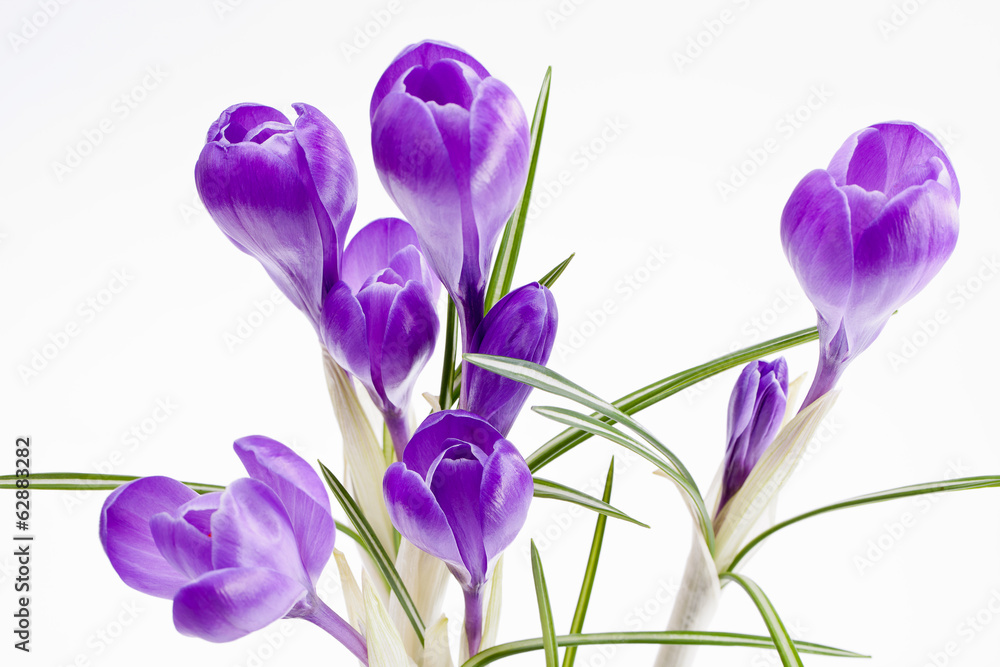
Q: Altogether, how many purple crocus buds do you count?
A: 8